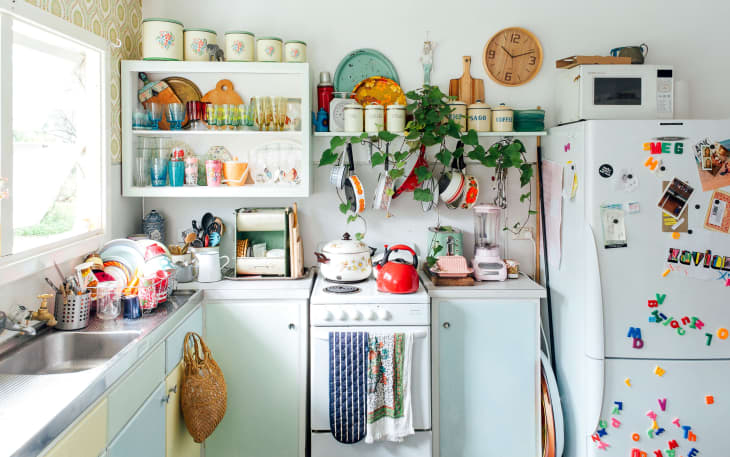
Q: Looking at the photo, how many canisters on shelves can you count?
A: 11